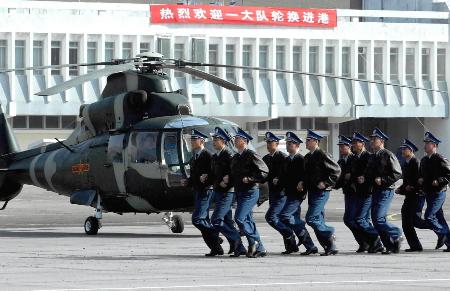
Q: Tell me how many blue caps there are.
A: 11